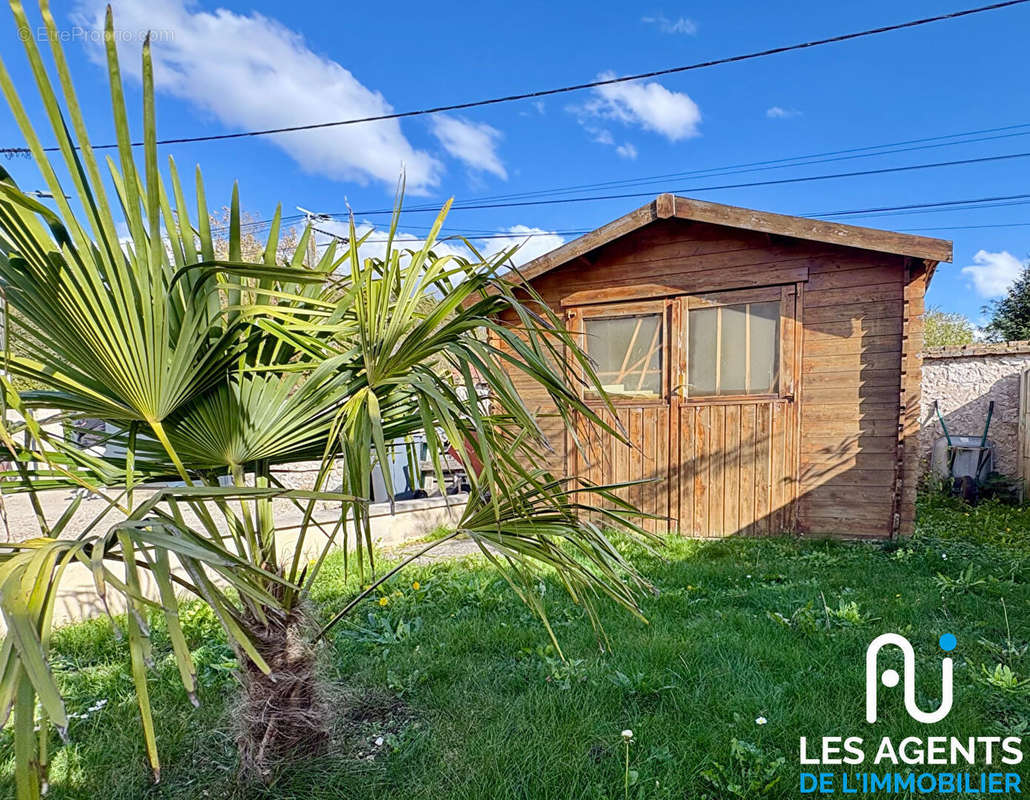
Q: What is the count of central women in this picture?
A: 0